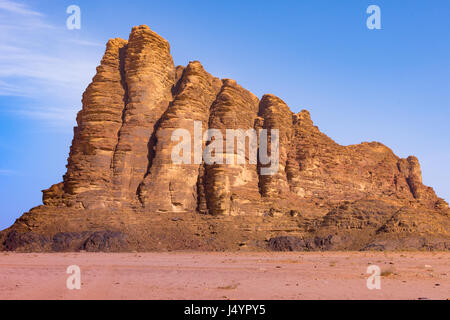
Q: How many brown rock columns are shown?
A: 5